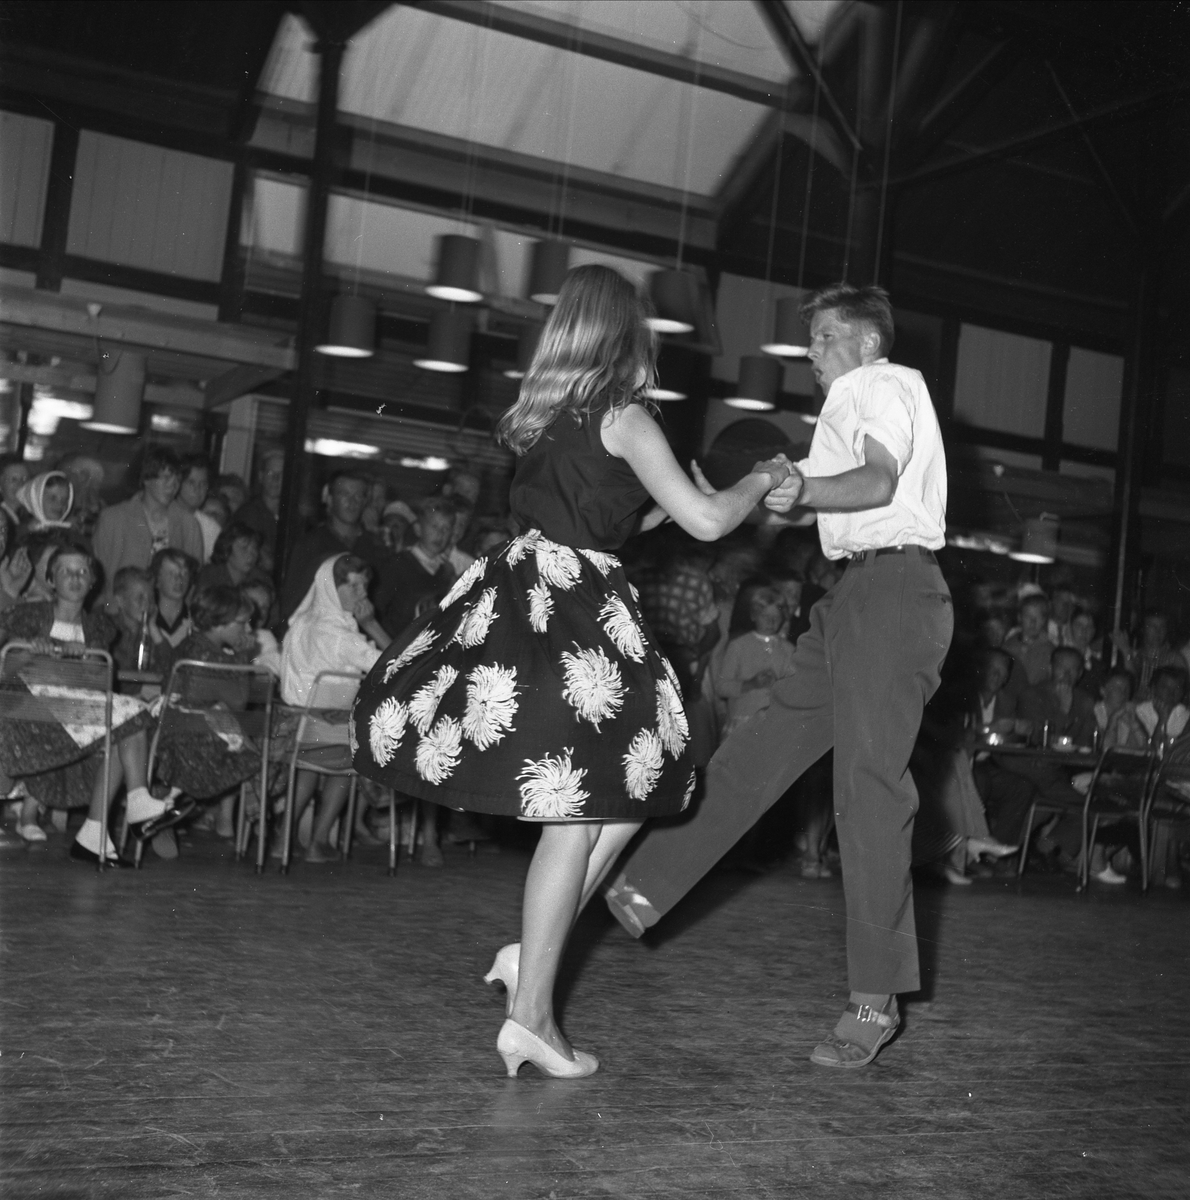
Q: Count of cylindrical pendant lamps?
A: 12